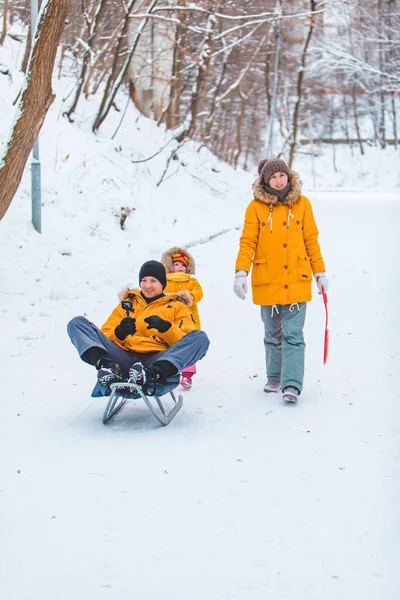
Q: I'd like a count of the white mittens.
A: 2